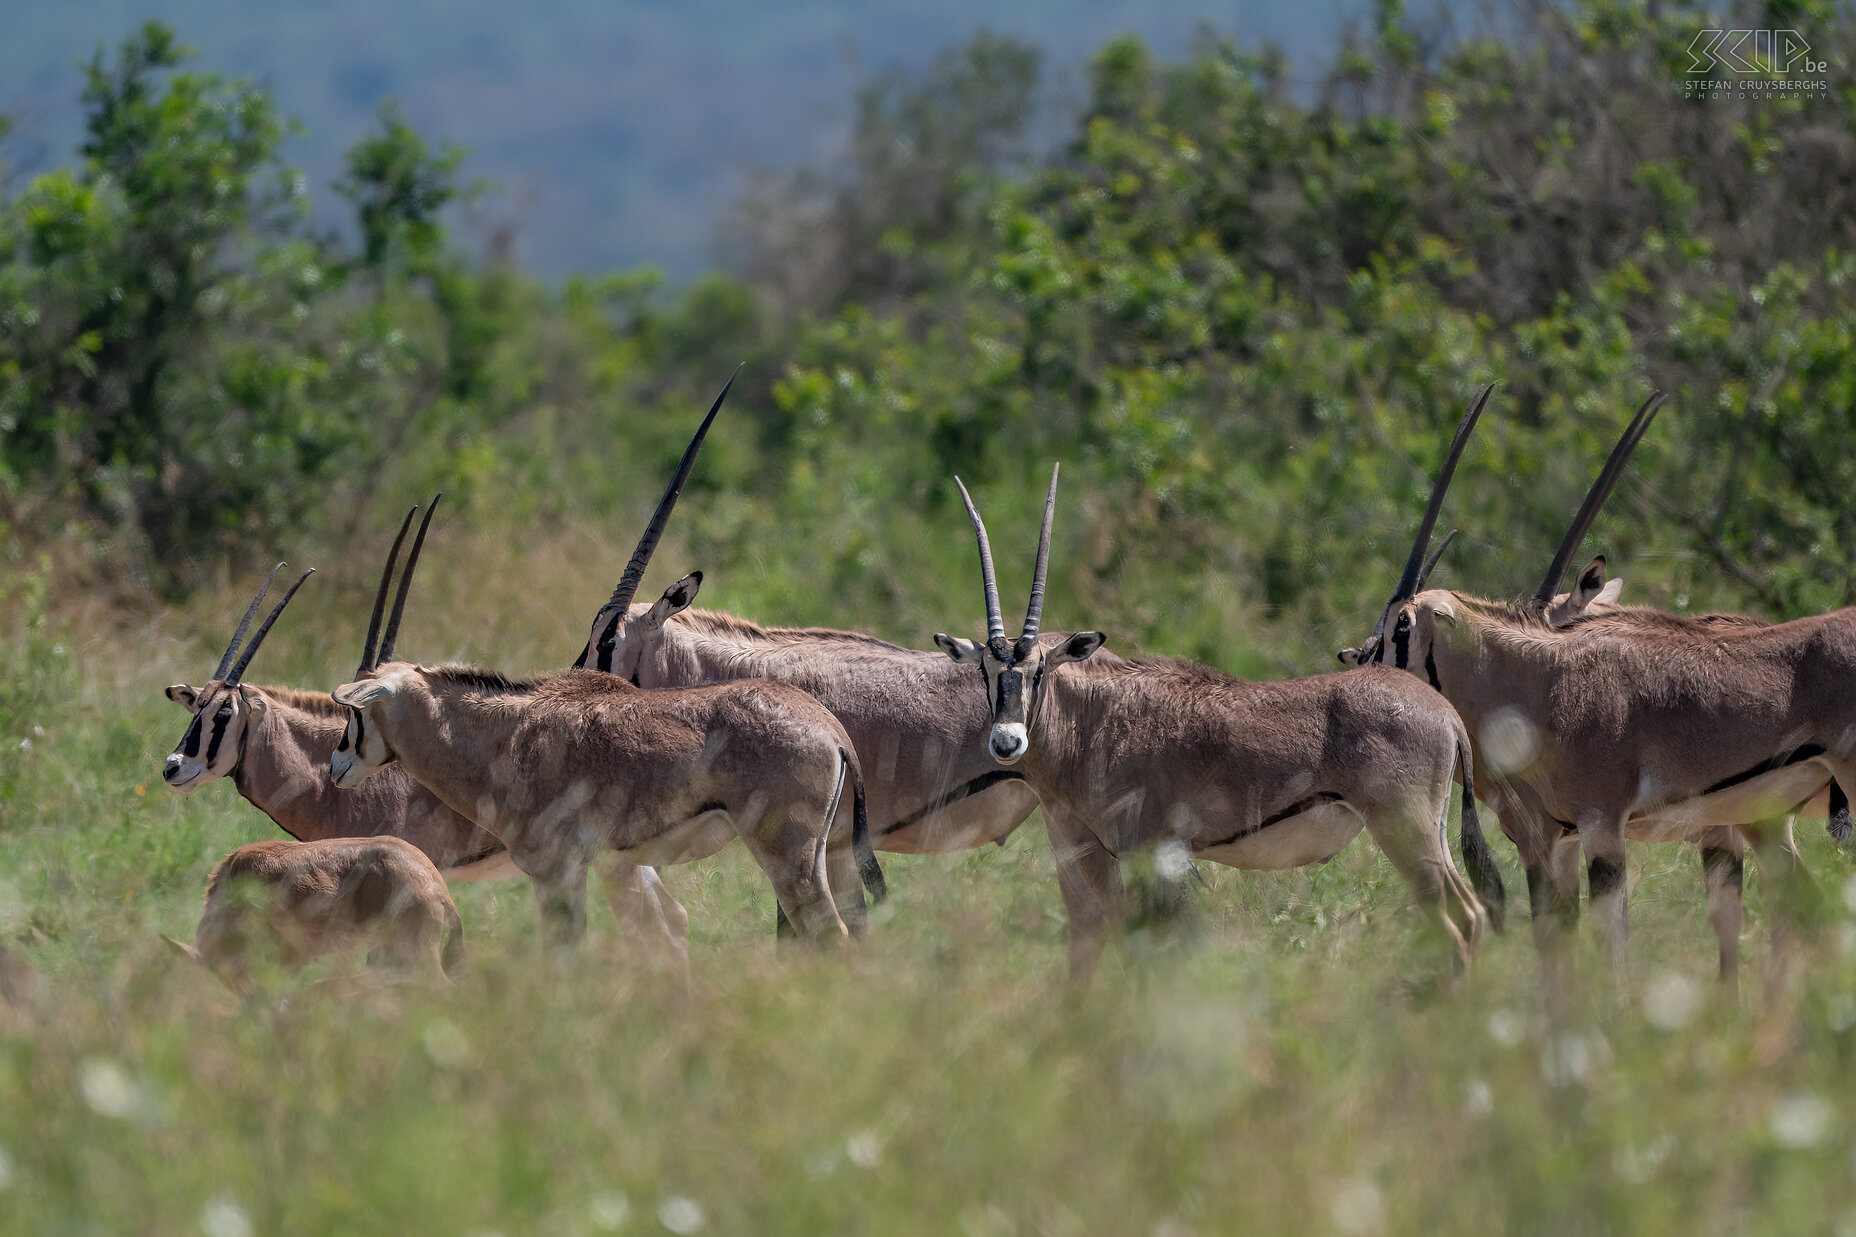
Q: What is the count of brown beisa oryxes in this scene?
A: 8